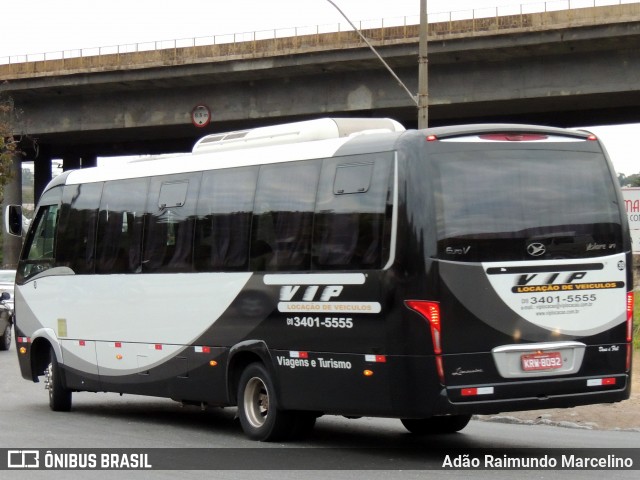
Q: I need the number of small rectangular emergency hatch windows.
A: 2